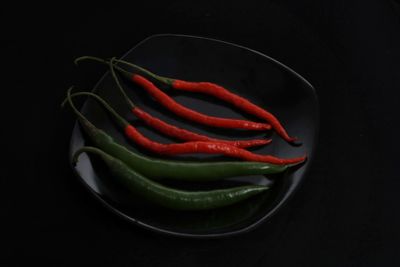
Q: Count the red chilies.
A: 4